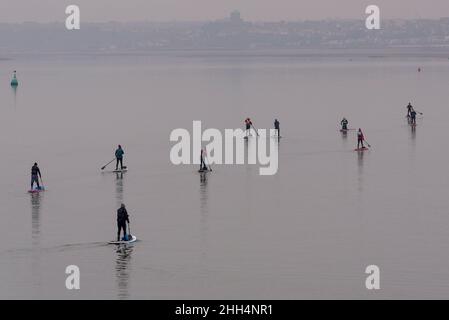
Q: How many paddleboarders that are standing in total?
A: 9